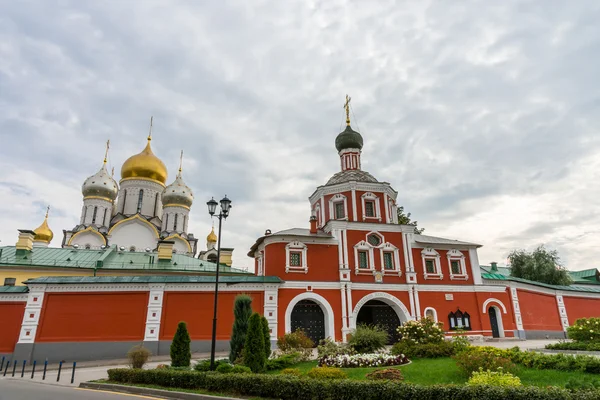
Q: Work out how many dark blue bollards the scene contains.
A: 8